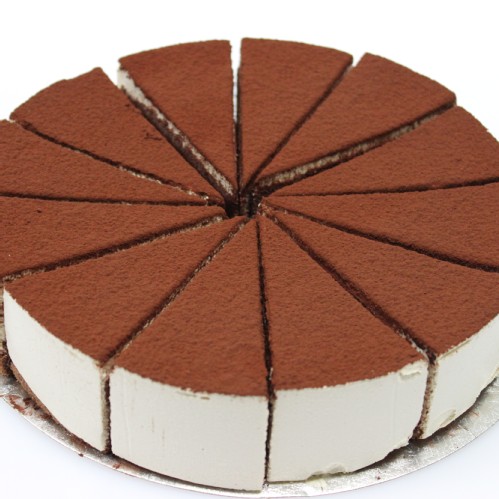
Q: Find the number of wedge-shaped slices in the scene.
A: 12